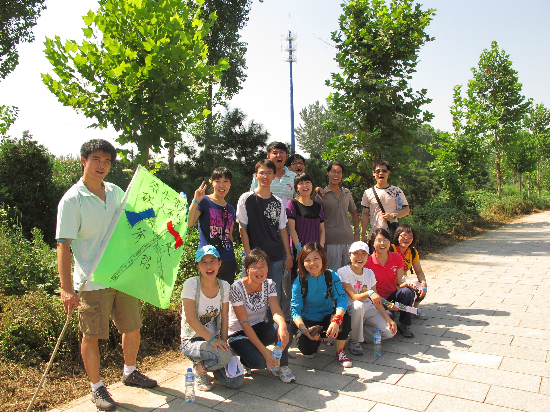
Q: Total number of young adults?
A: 14